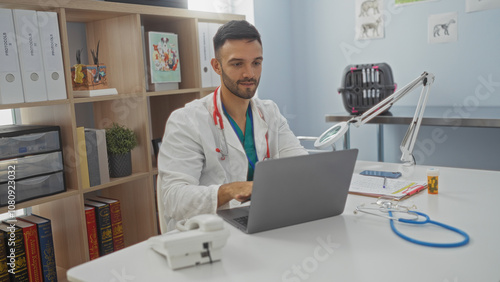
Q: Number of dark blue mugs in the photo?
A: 0